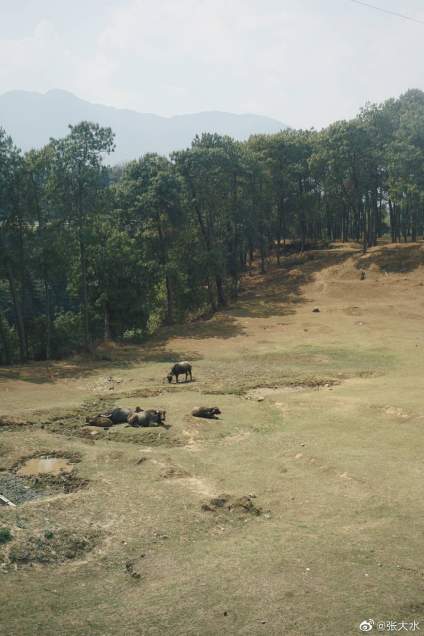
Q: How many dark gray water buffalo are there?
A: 5